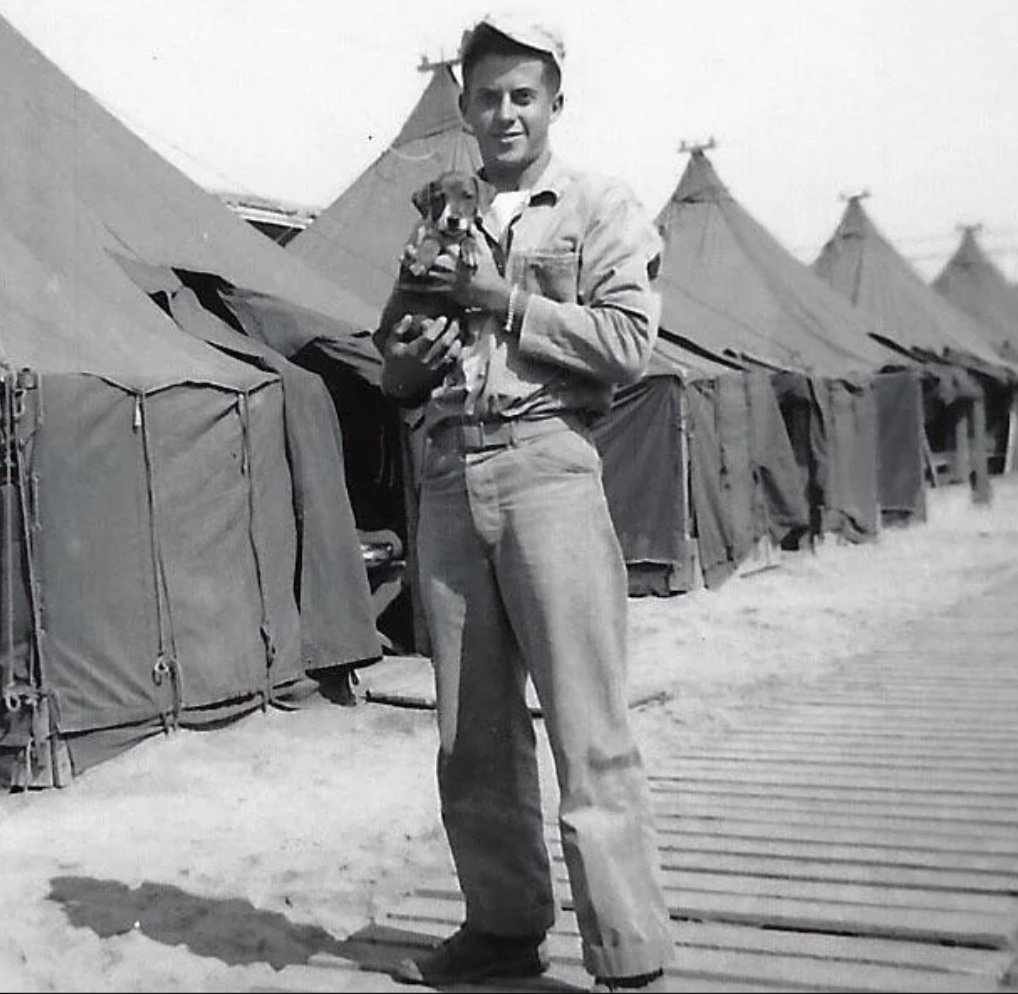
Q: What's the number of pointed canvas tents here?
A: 5